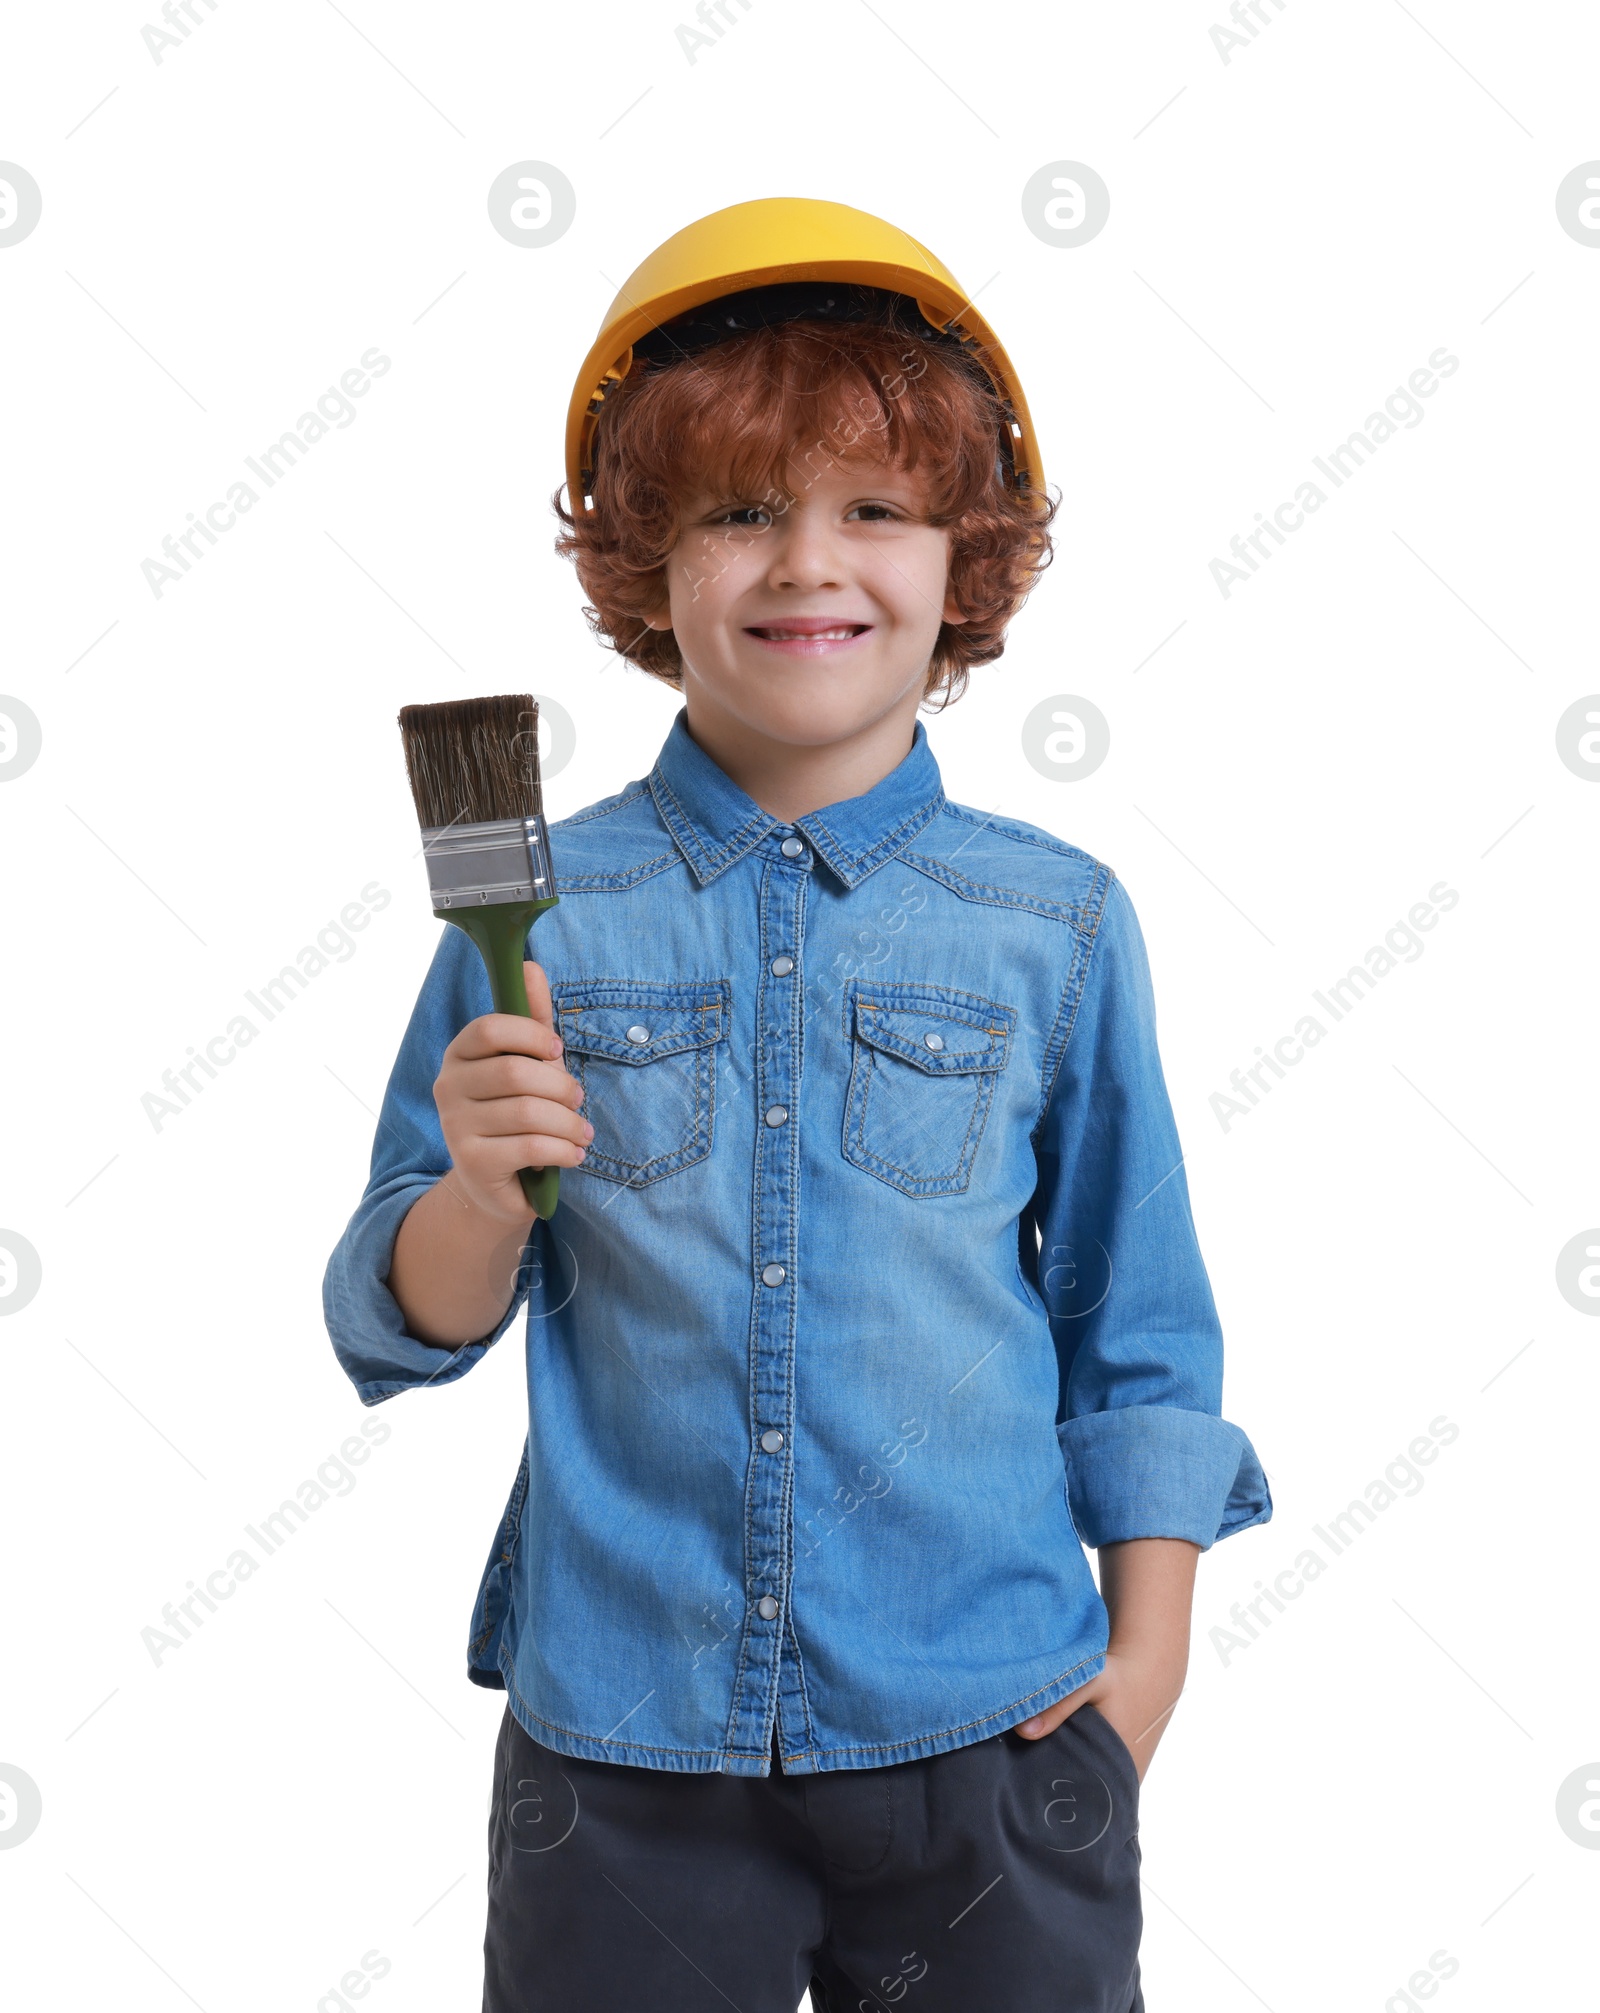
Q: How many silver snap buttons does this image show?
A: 8